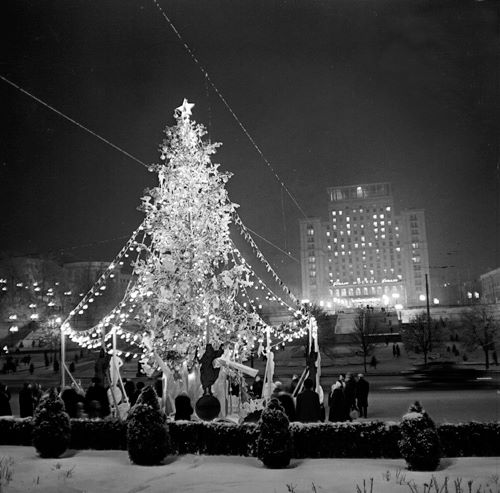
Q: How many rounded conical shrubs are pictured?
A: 4